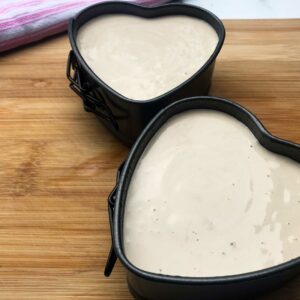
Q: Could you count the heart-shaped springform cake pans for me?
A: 2